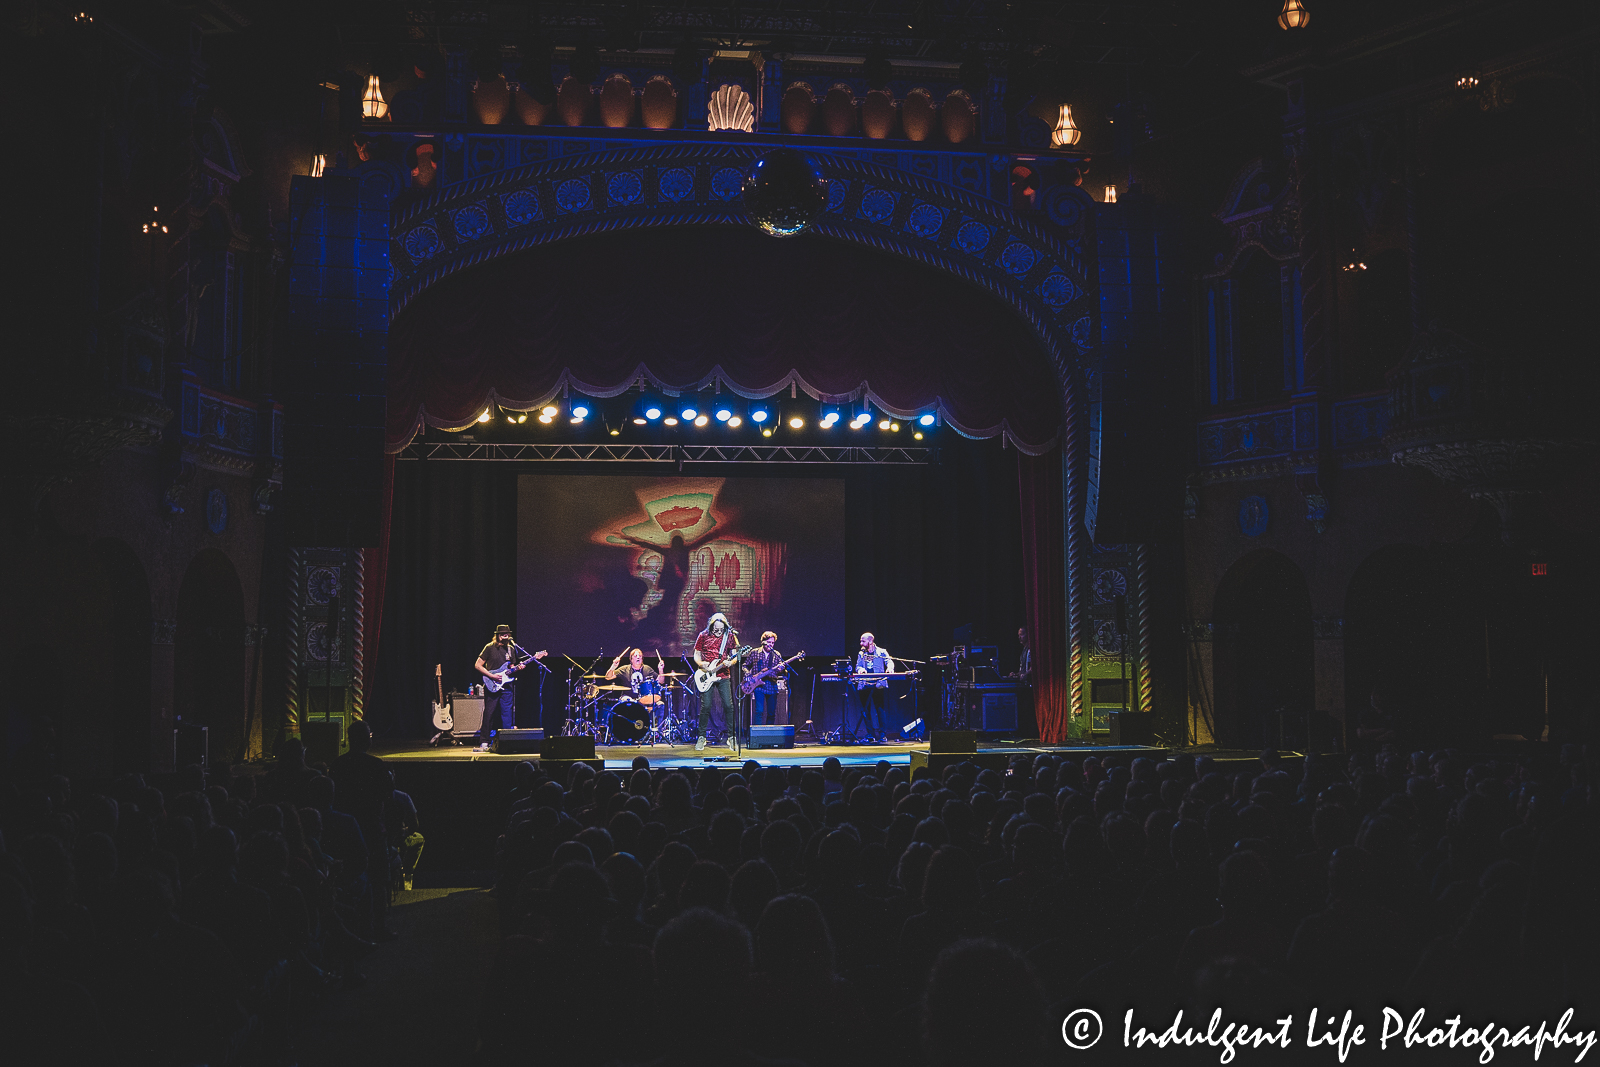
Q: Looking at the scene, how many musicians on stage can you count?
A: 5